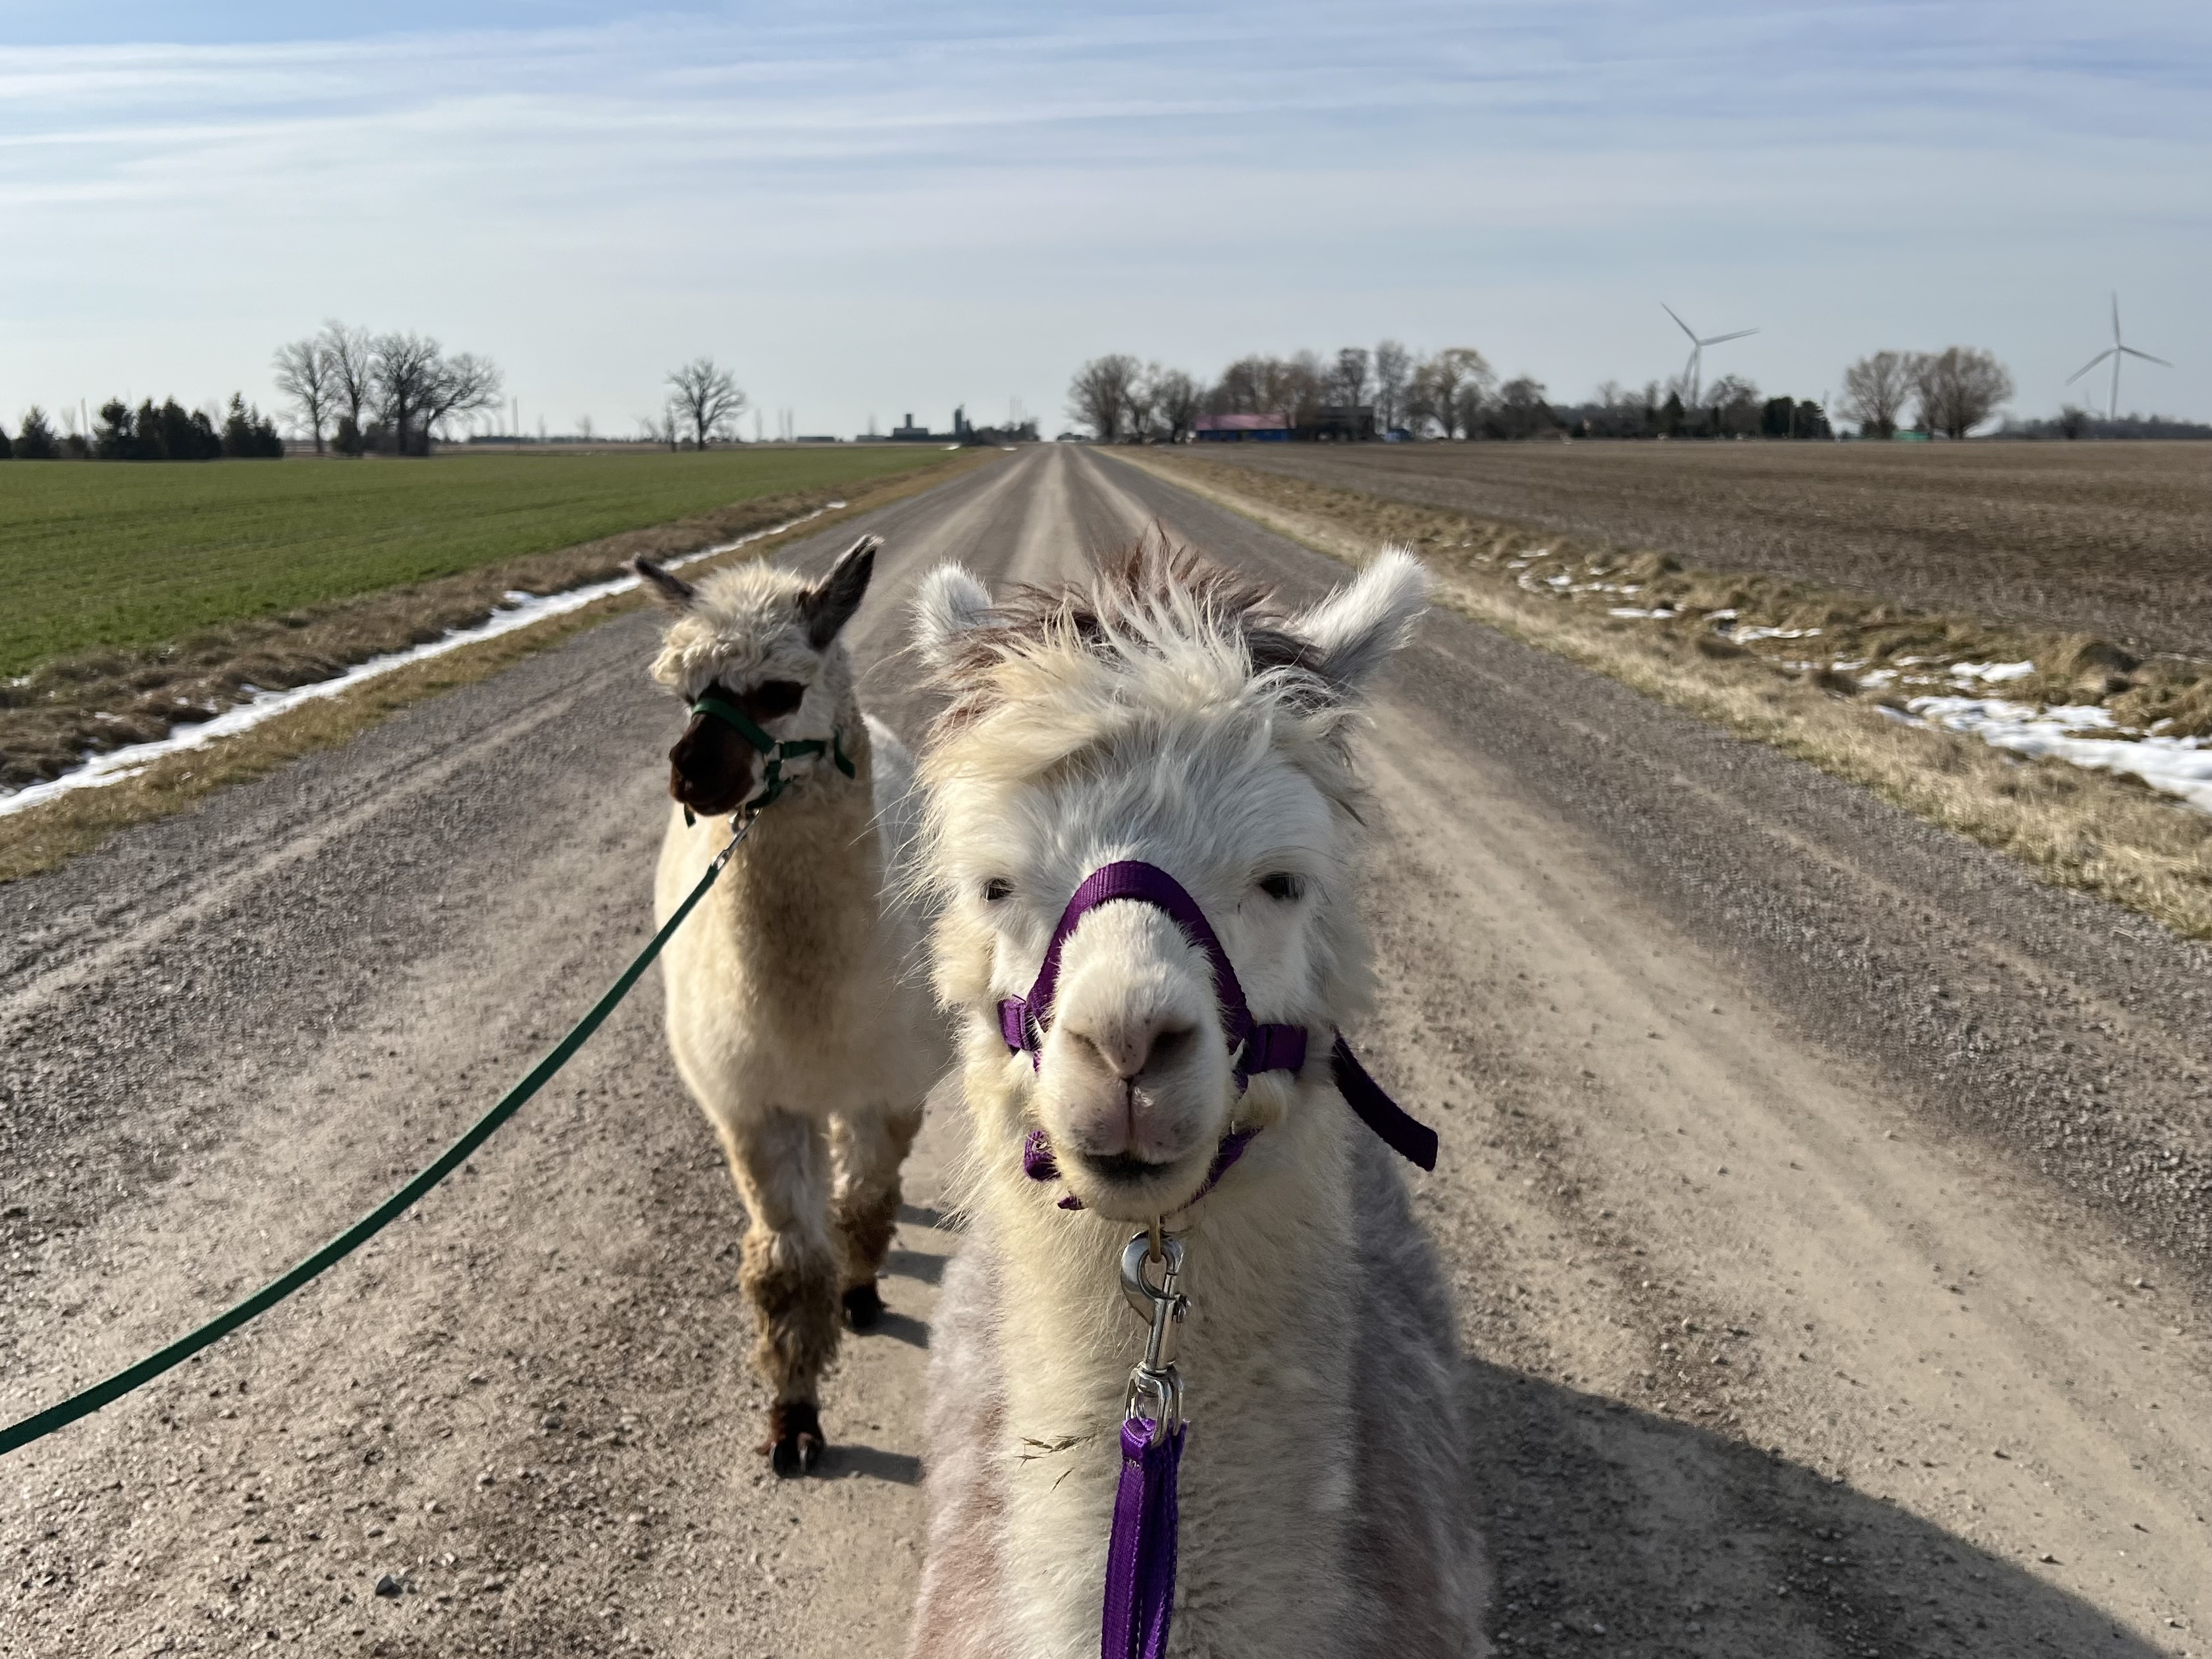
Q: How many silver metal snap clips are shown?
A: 2